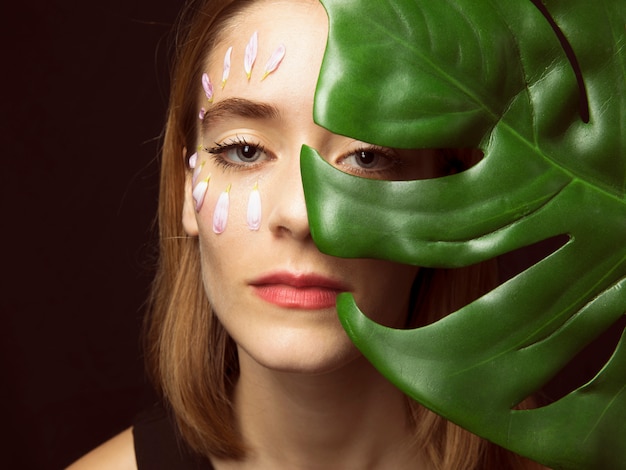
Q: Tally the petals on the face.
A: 10